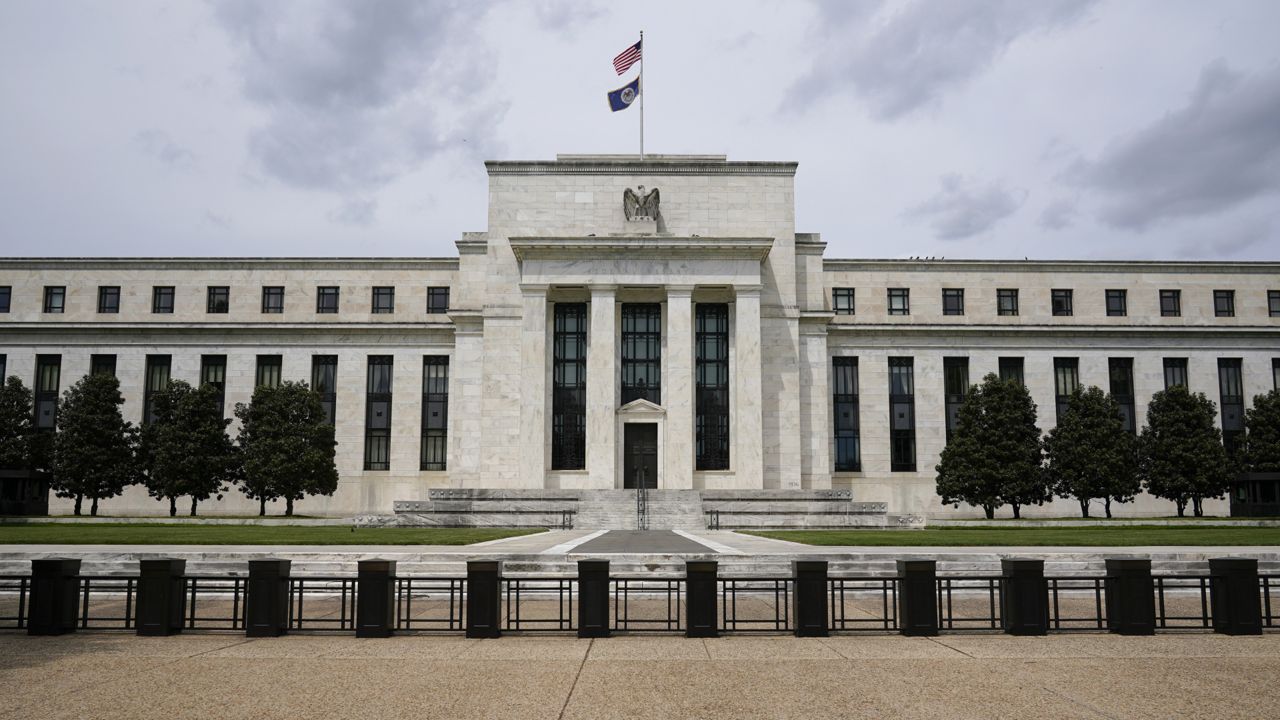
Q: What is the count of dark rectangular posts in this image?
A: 12